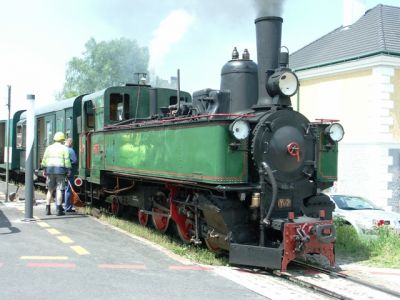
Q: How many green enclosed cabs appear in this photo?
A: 1